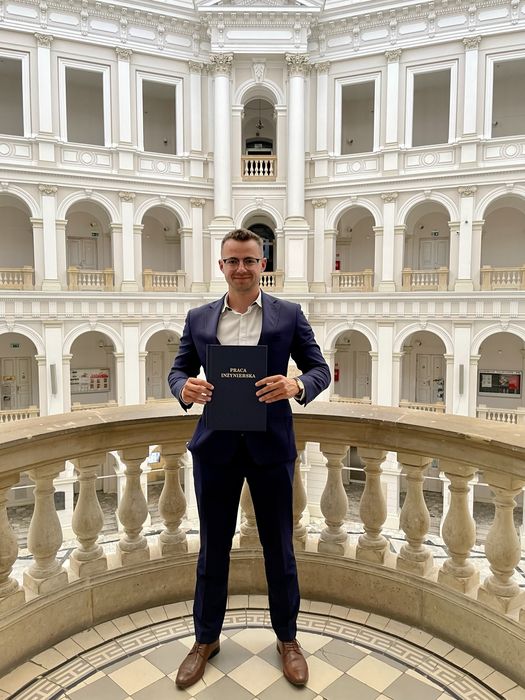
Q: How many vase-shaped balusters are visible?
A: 12